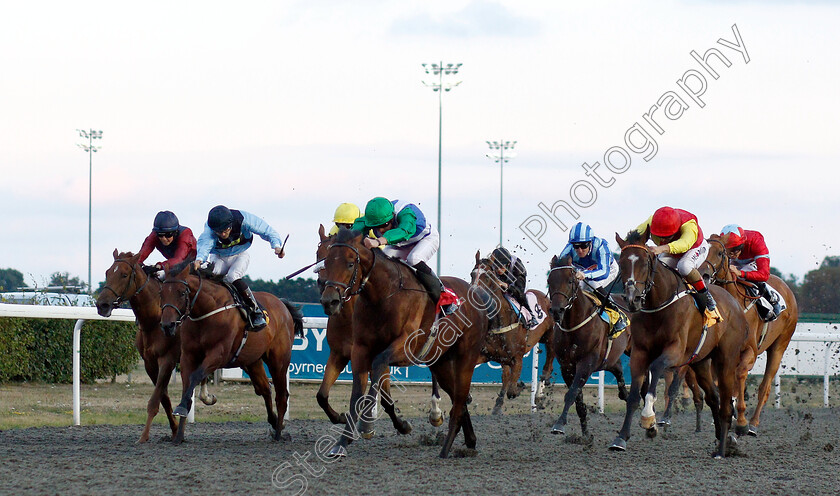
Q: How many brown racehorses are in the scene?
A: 8